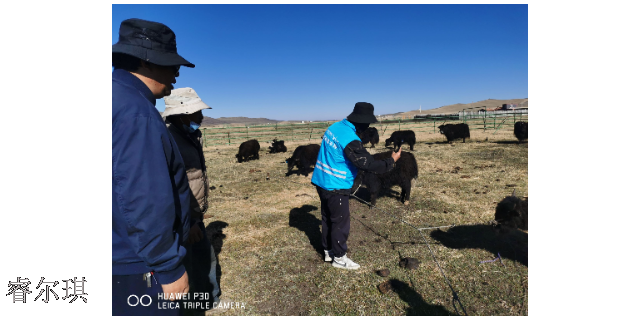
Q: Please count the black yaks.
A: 9